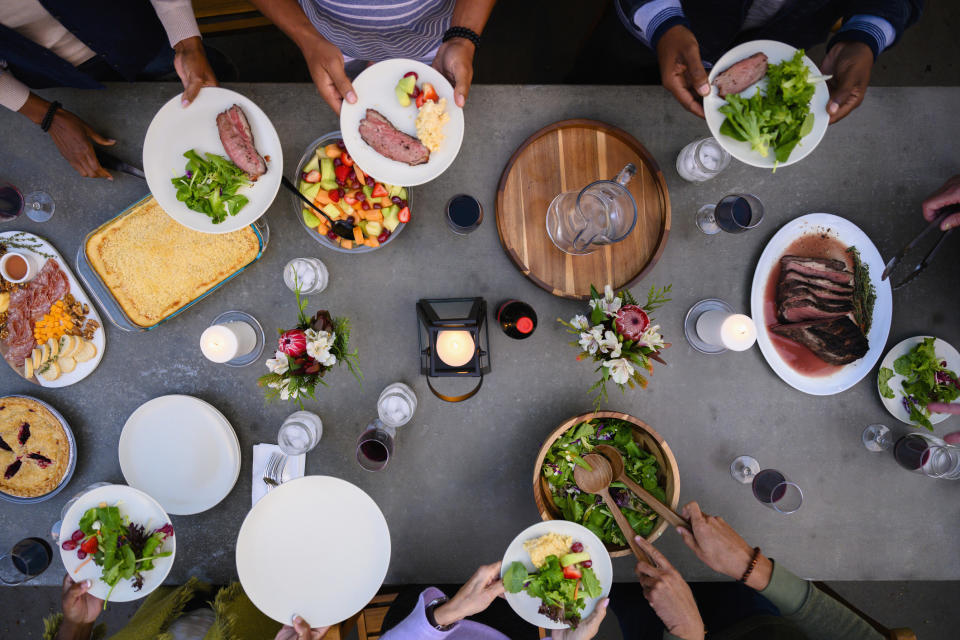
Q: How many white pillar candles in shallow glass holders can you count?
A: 2